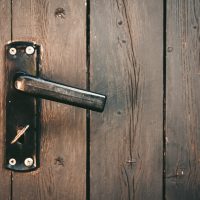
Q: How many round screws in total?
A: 4